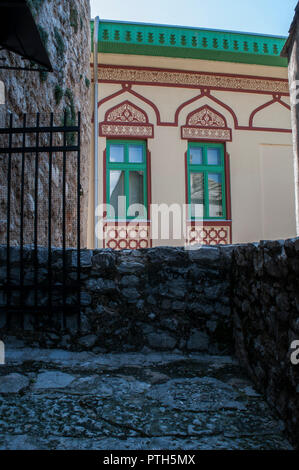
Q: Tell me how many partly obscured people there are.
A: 0